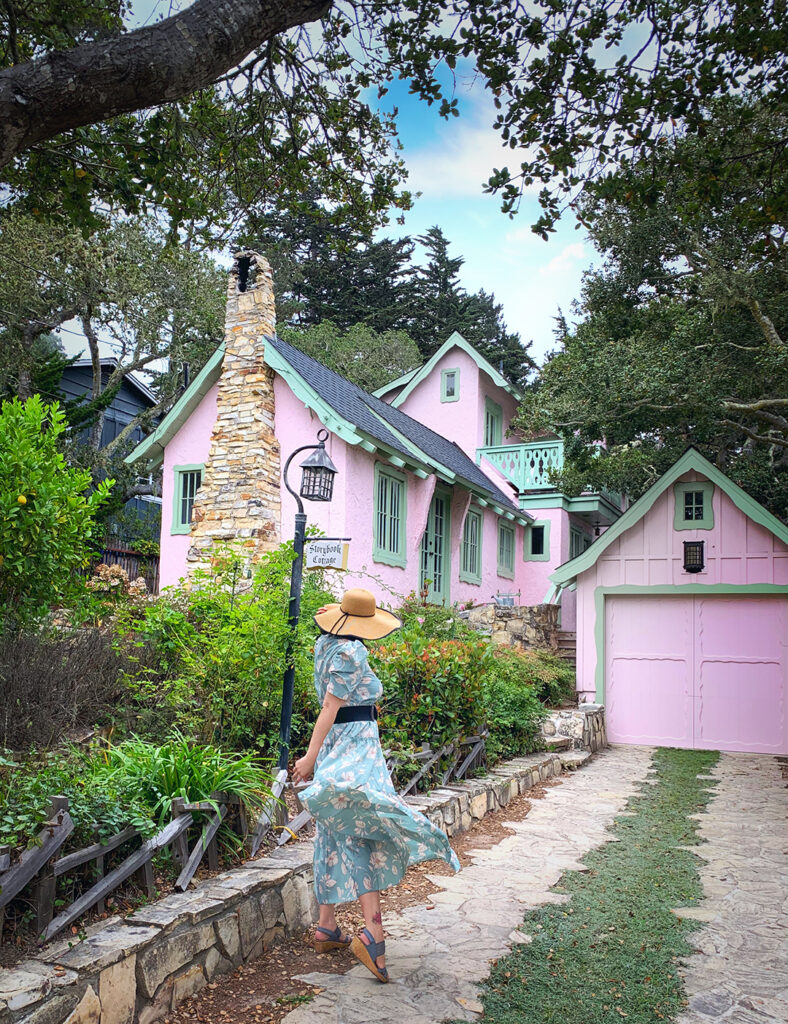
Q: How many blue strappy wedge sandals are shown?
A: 2